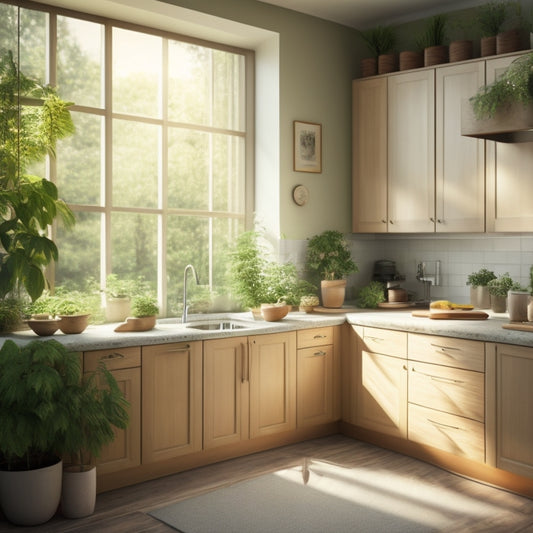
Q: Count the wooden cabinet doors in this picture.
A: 11